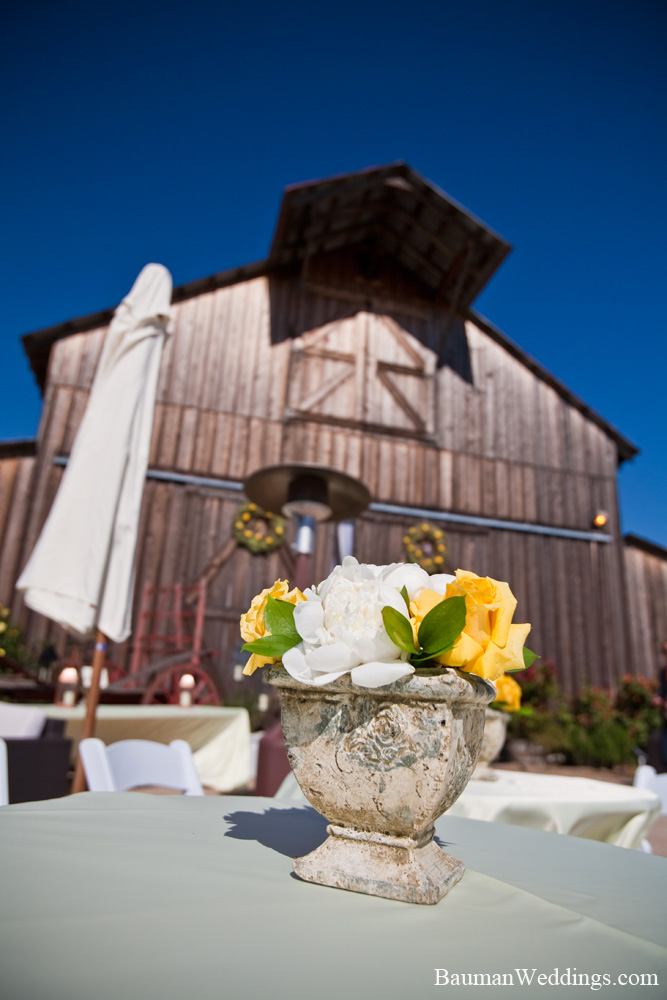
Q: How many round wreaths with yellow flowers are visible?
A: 2